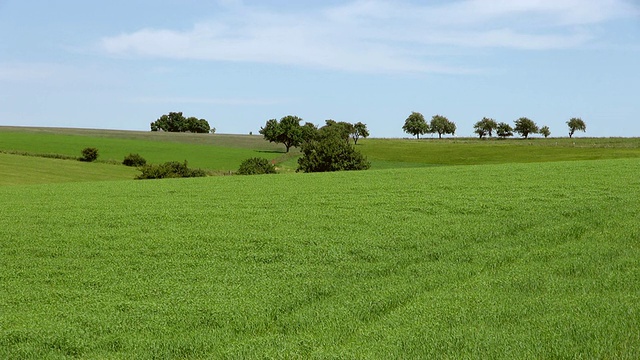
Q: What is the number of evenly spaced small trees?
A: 7